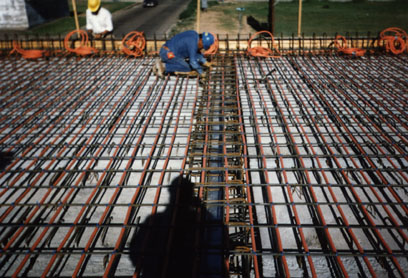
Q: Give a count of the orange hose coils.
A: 7